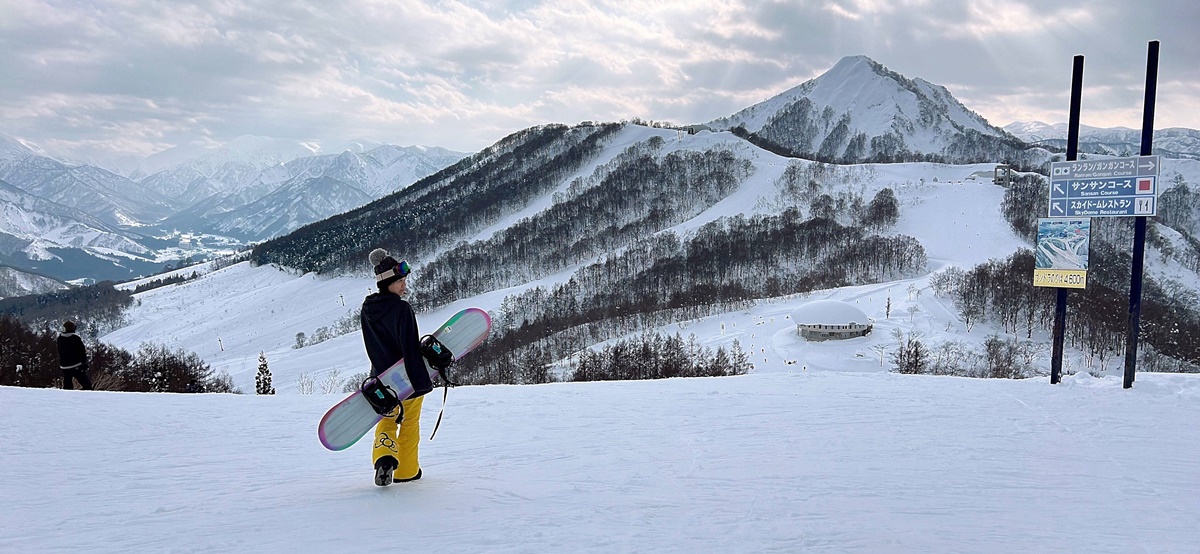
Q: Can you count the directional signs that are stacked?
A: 3